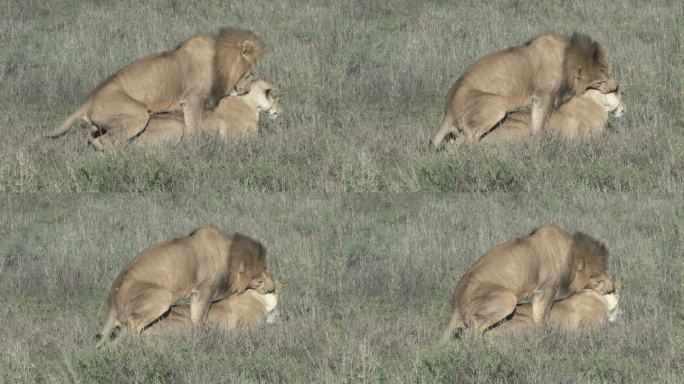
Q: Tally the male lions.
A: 4